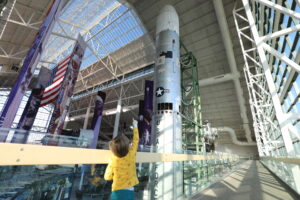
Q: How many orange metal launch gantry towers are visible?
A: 0